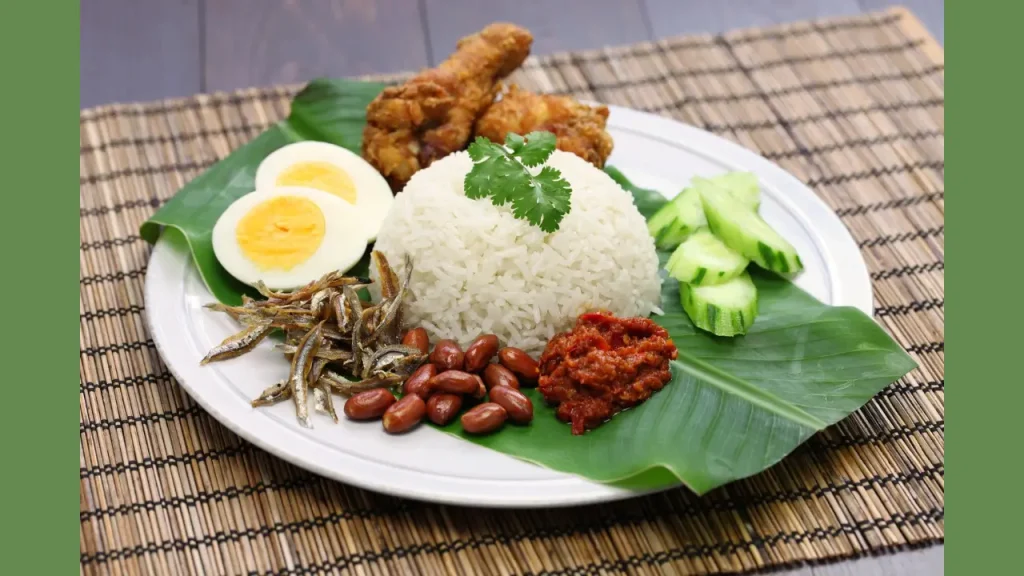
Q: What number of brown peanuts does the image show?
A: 13